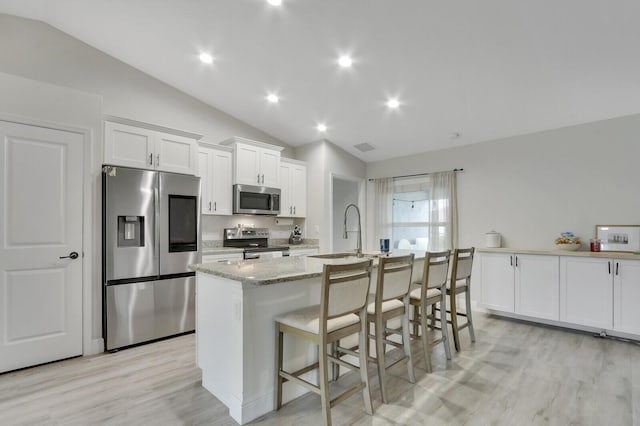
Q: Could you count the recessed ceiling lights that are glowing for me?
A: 6